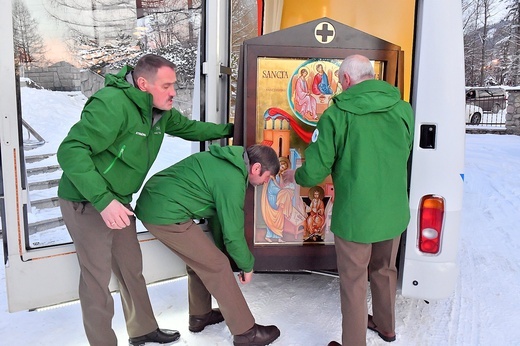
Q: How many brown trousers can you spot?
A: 3